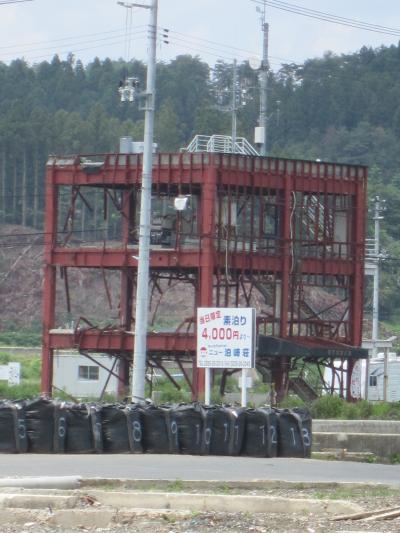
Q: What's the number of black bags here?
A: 9